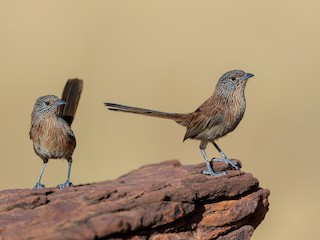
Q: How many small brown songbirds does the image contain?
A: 2